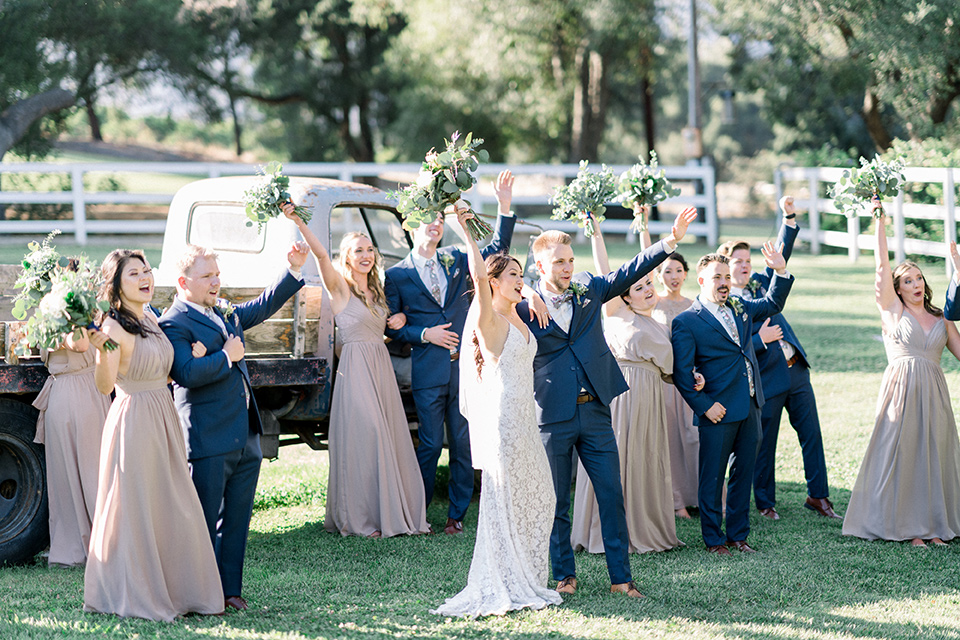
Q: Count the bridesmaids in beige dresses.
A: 6